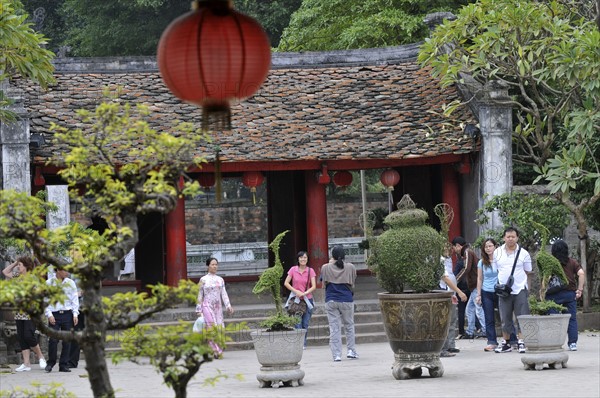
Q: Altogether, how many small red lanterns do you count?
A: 4